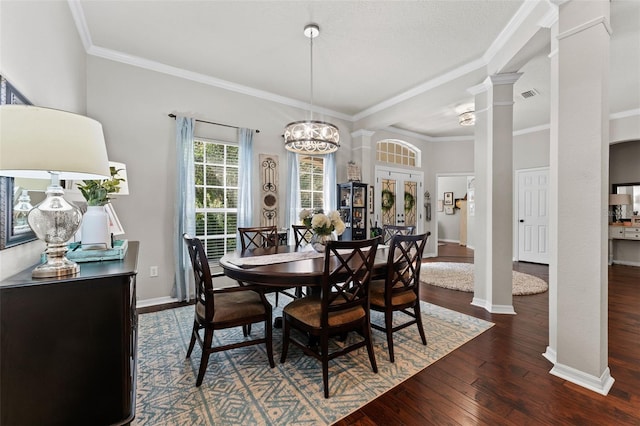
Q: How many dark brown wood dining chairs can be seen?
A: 6